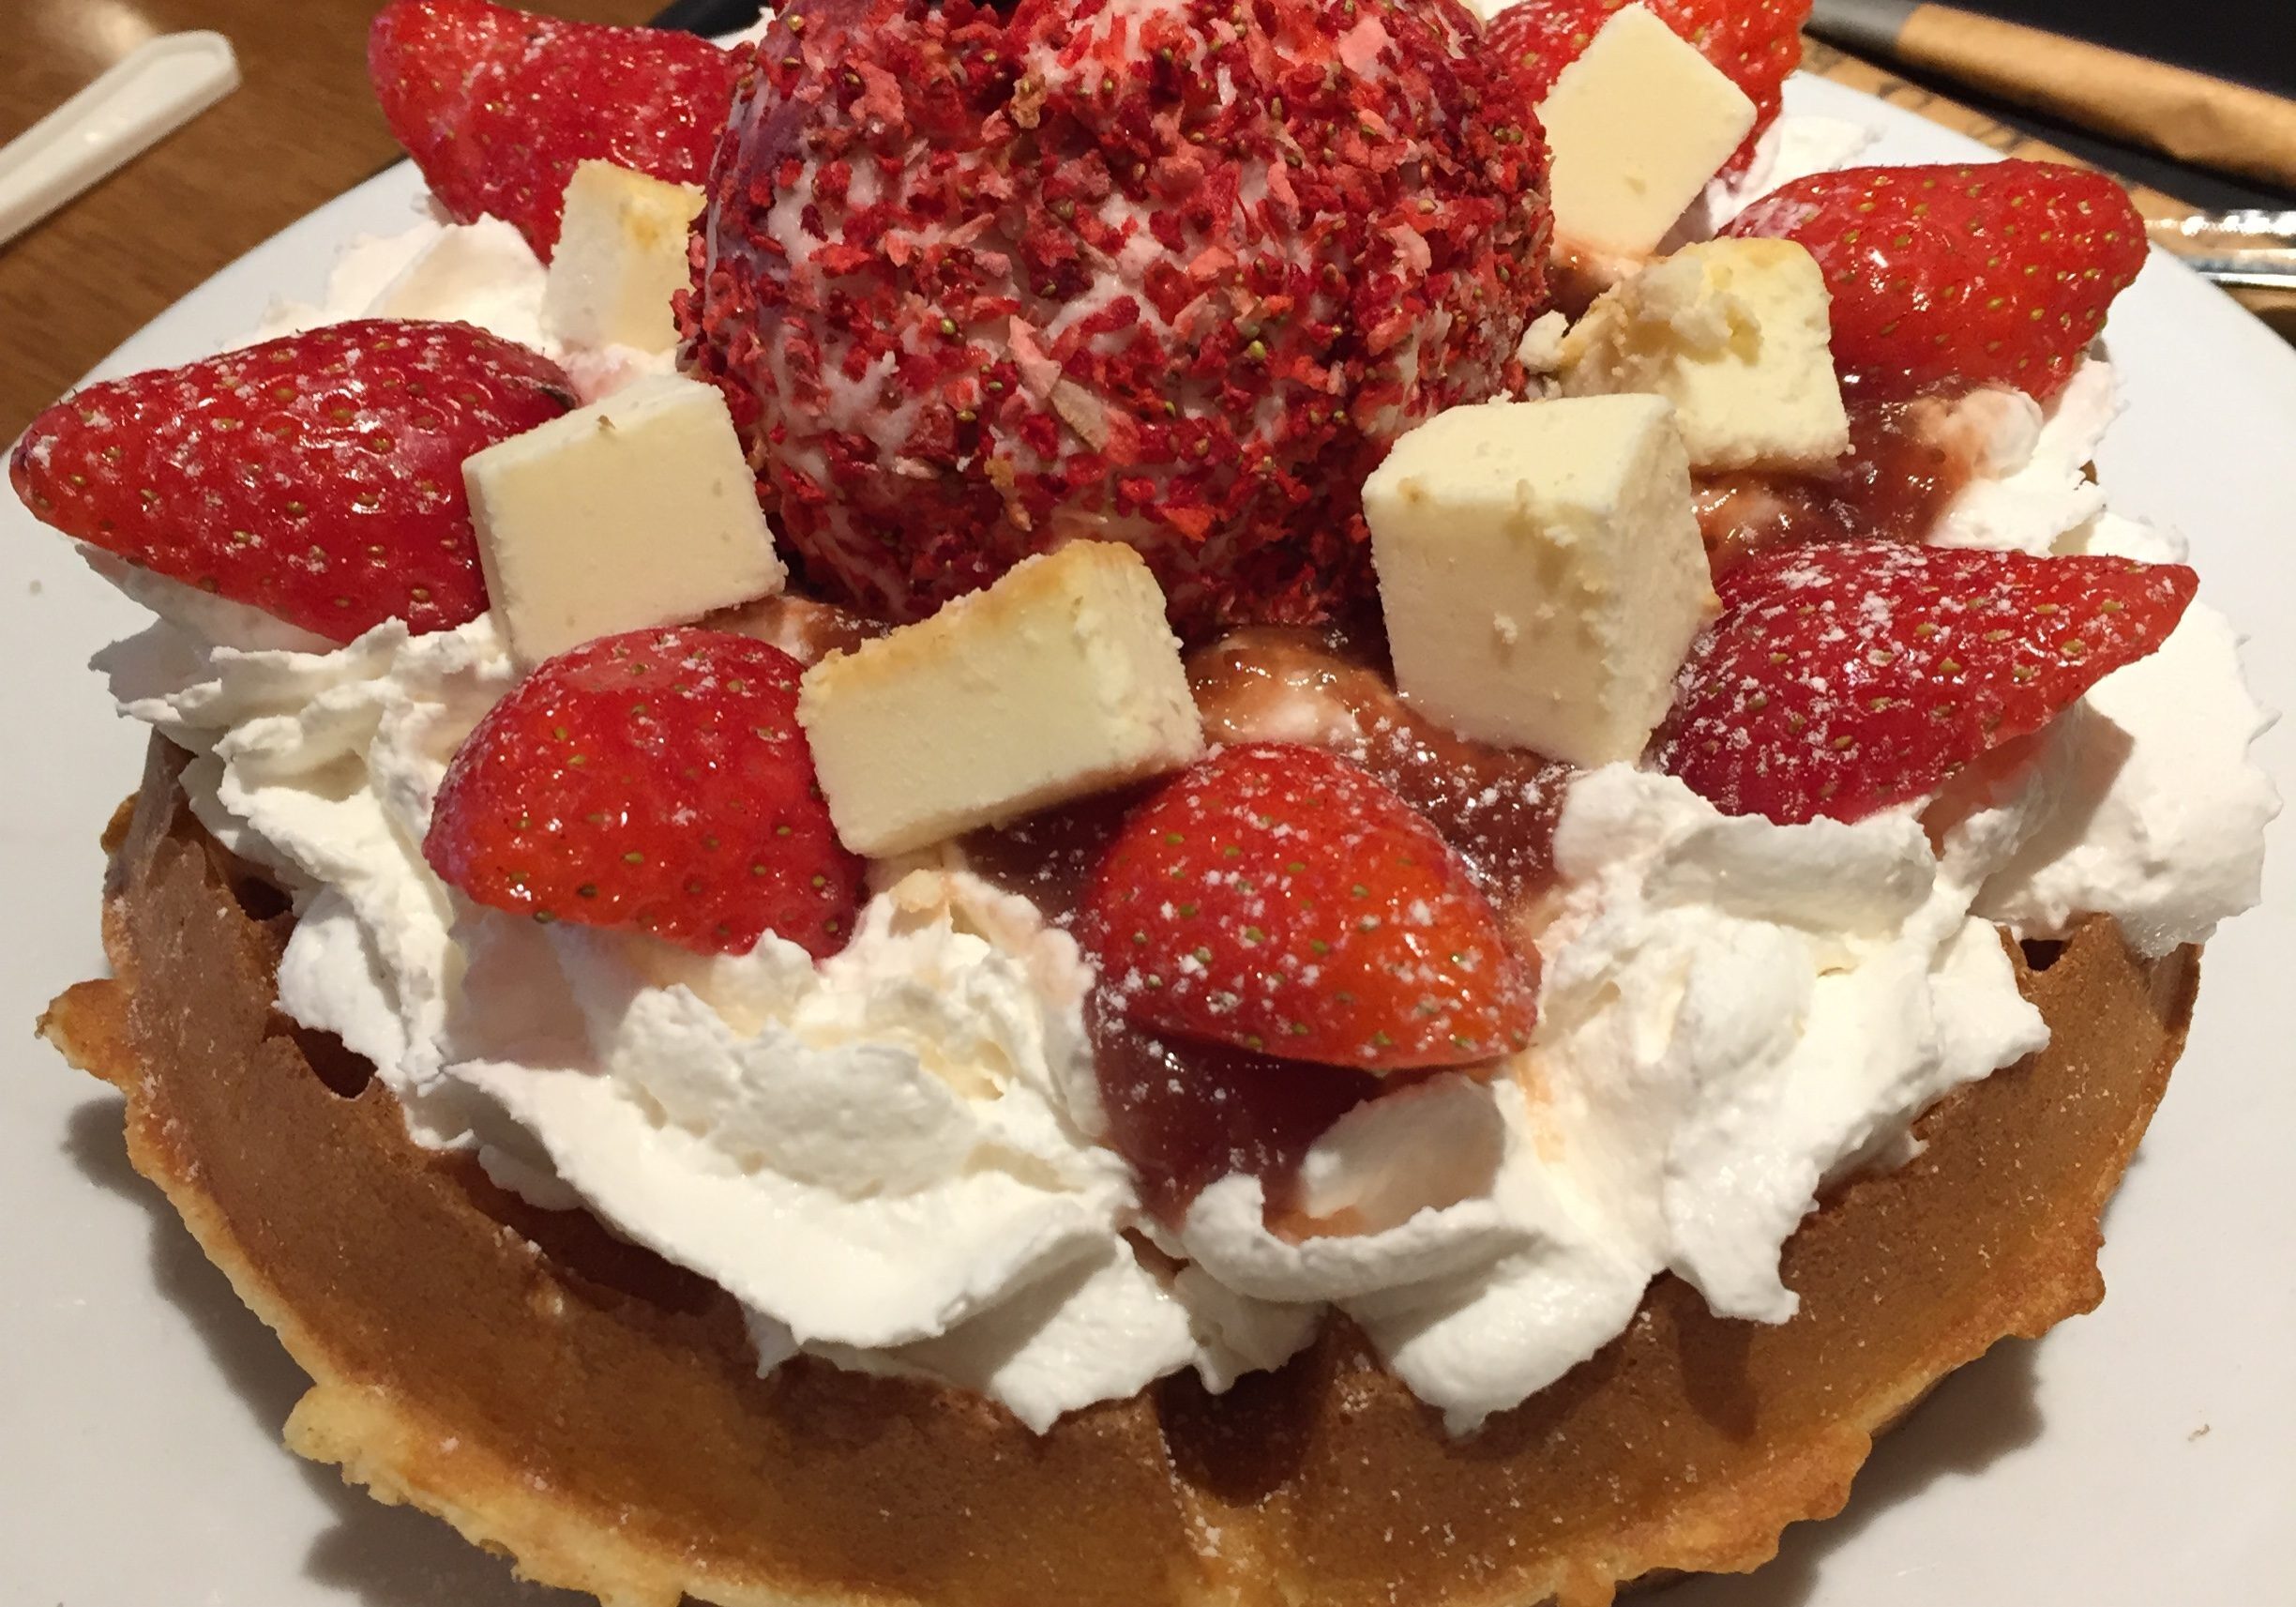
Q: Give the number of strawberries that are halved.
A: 7